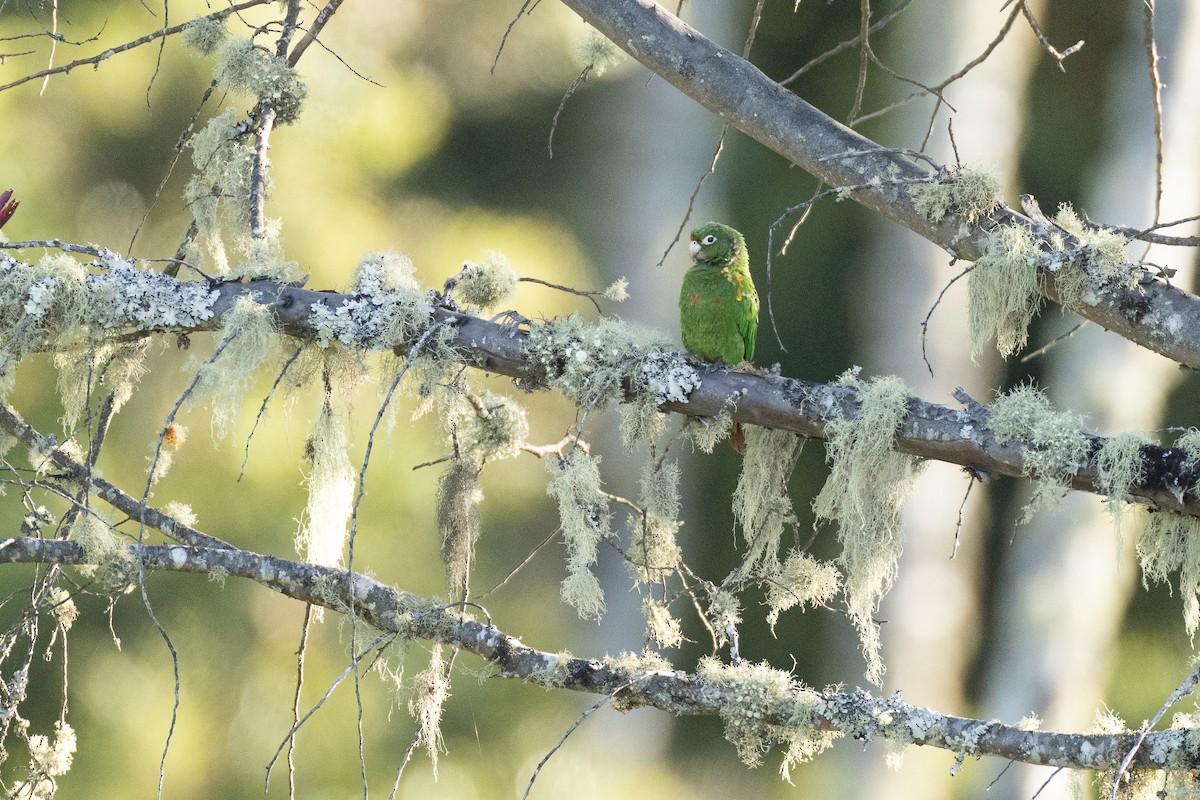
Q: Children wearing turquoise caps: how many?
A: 0